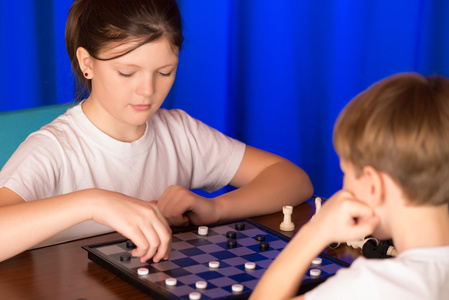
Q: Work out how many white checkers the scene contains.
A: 10